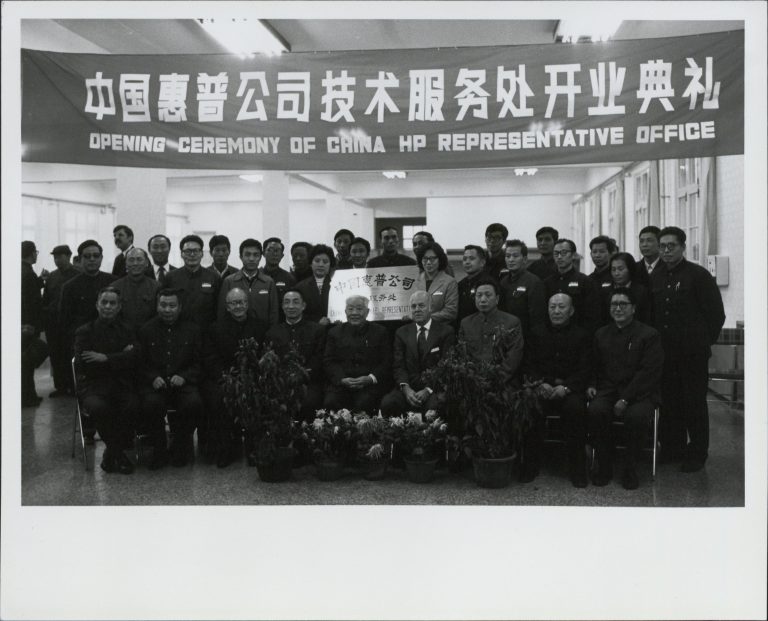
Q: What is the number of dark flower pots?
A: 5